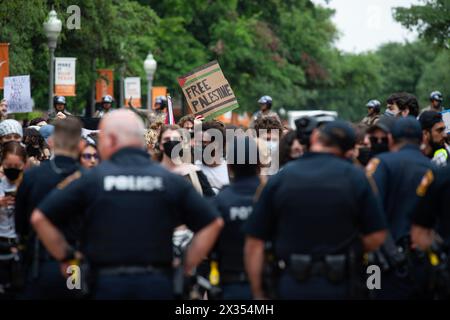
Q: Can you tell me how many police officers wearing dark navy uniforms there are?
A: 6